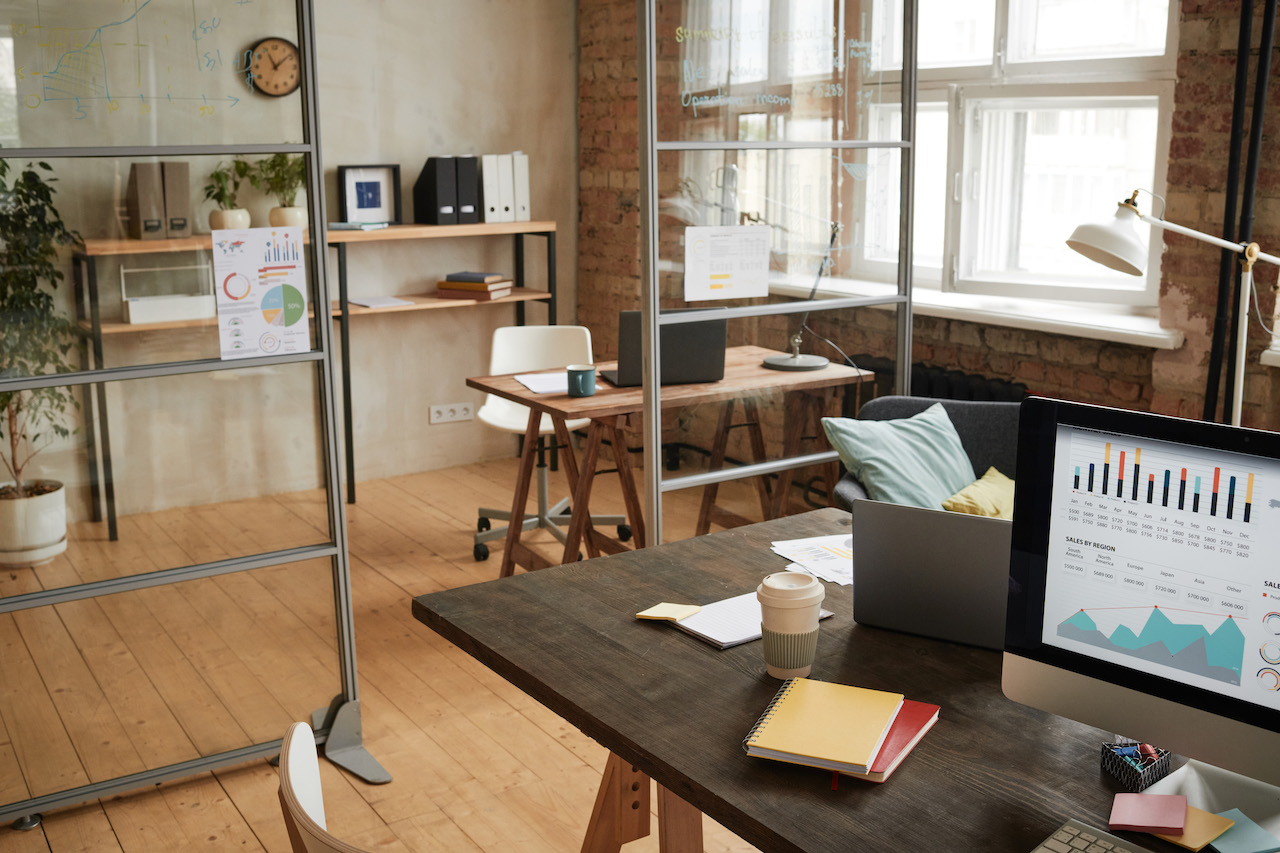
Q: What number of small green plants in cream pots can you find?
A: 2